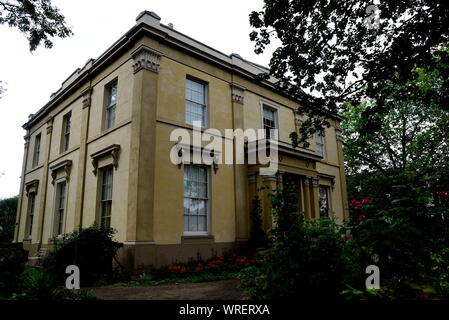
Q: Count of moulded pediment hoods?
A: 5